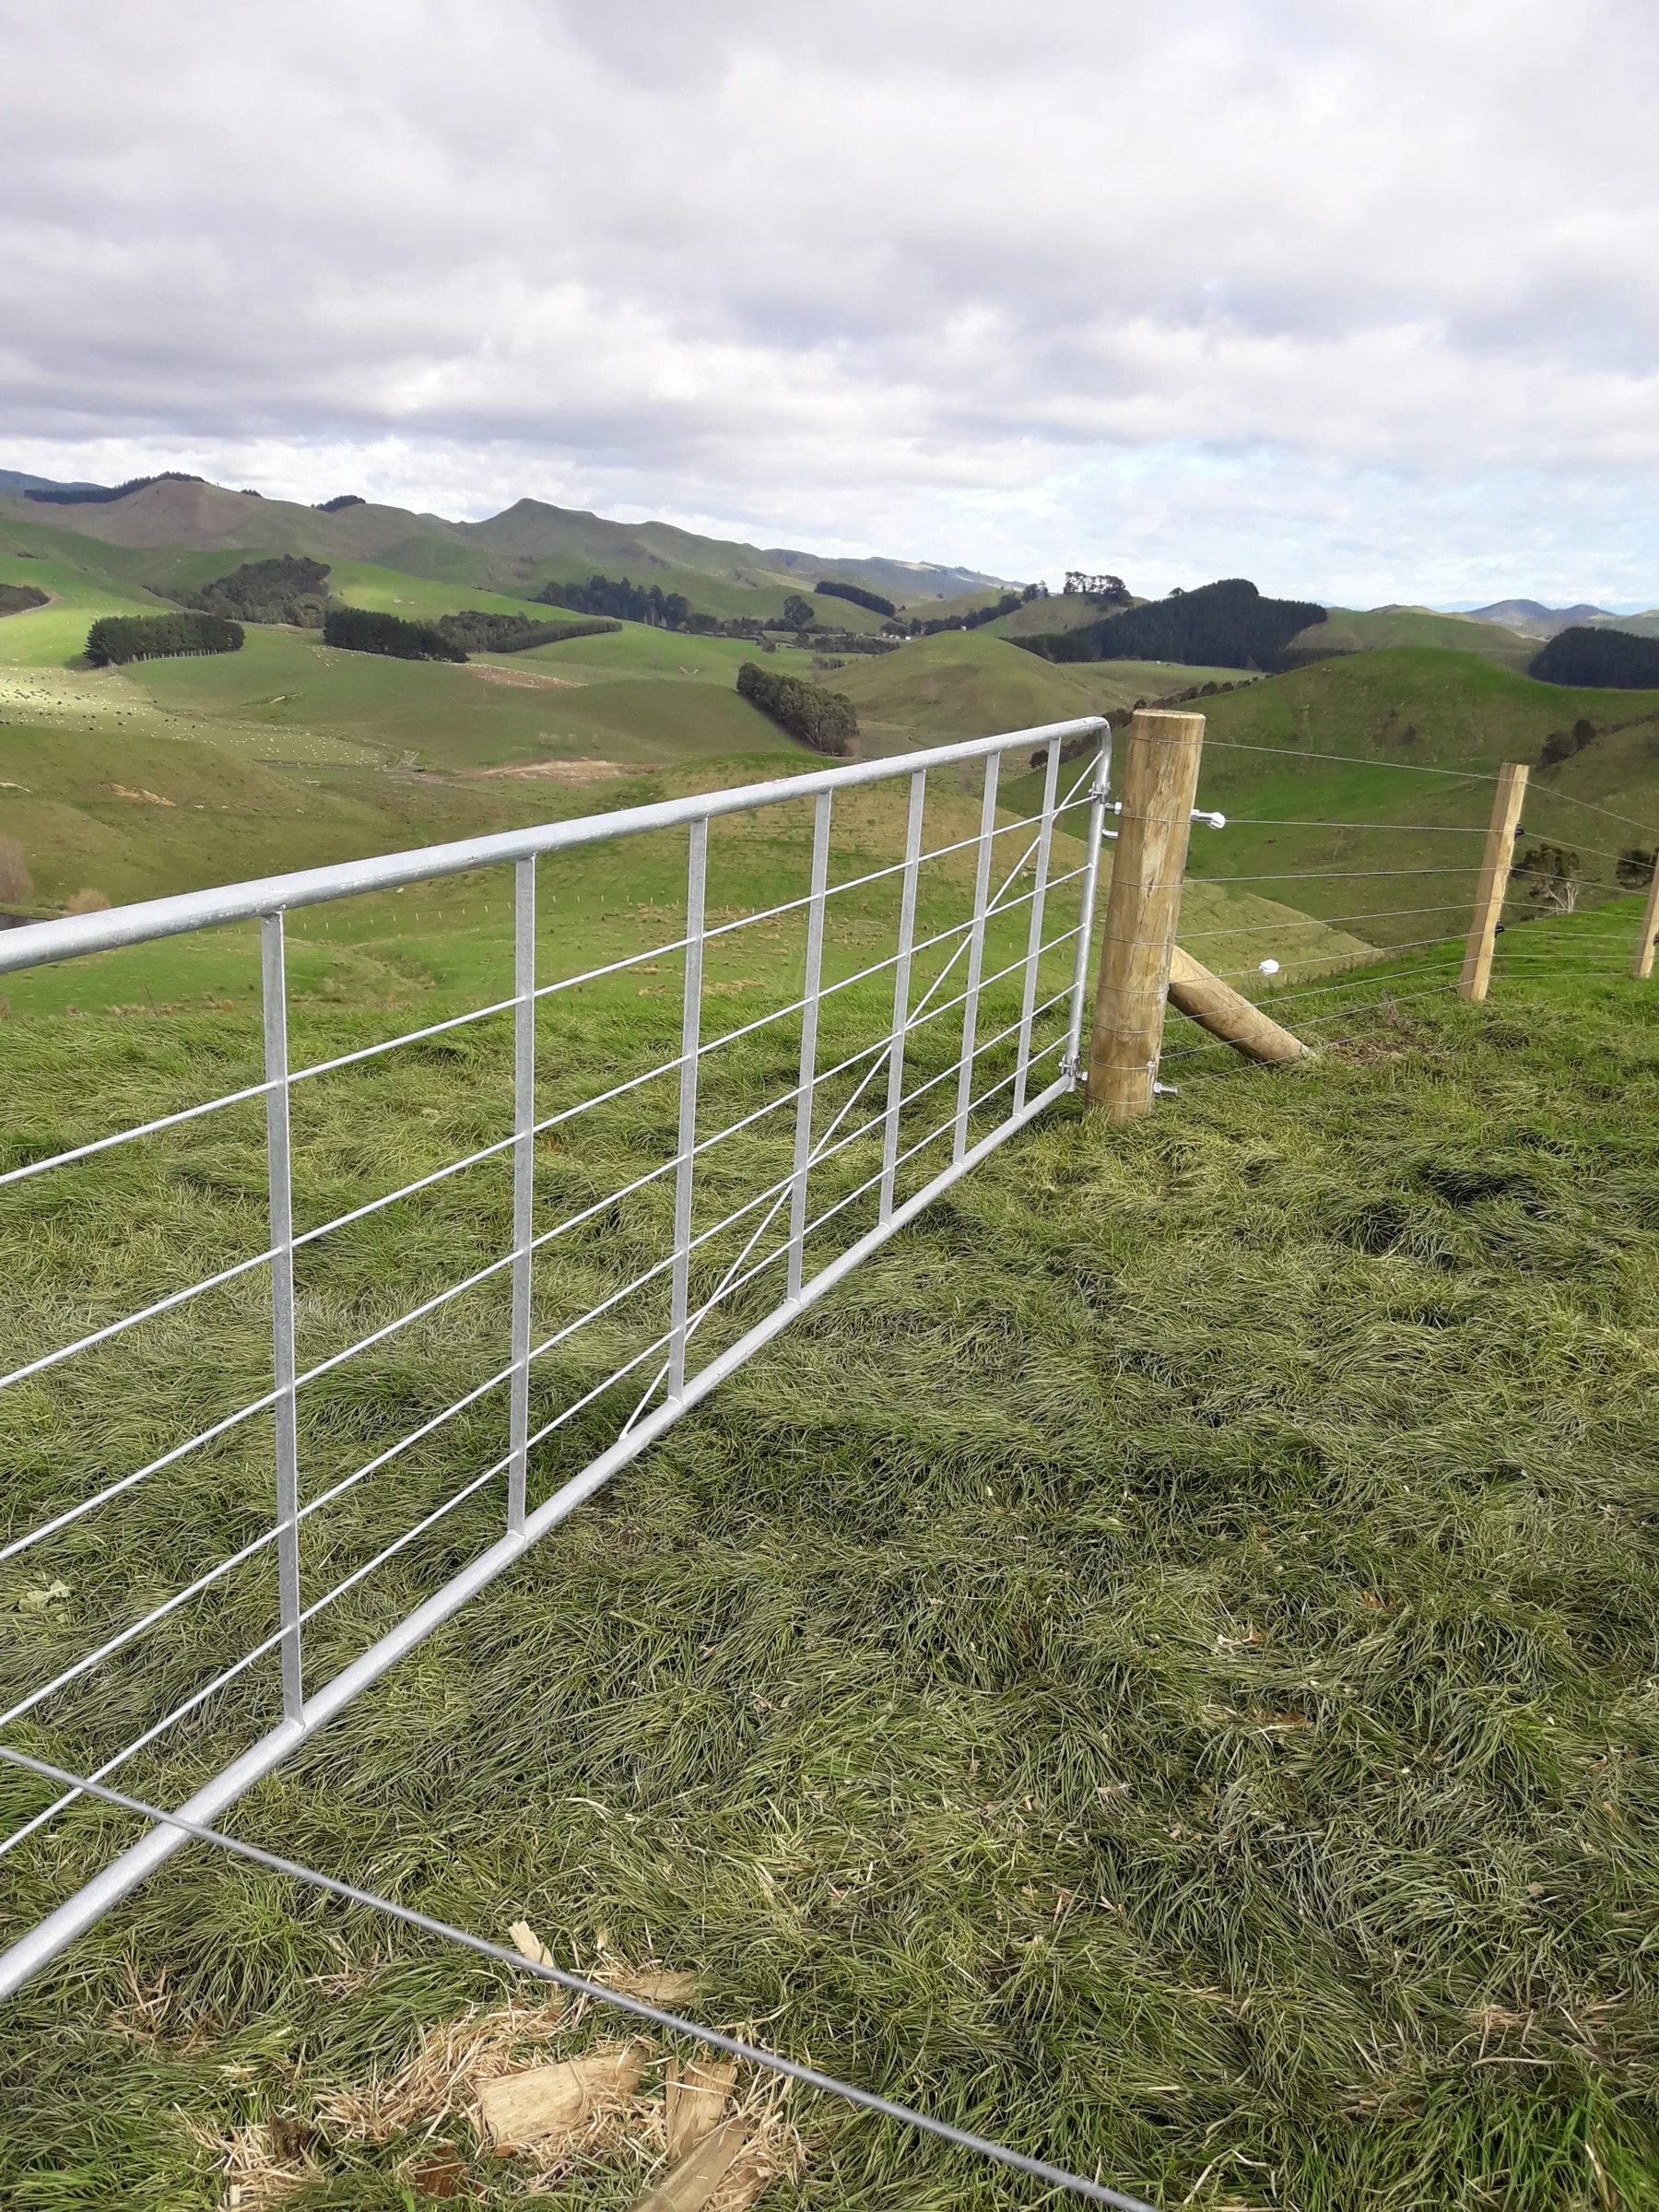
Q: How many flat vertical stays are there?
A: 7